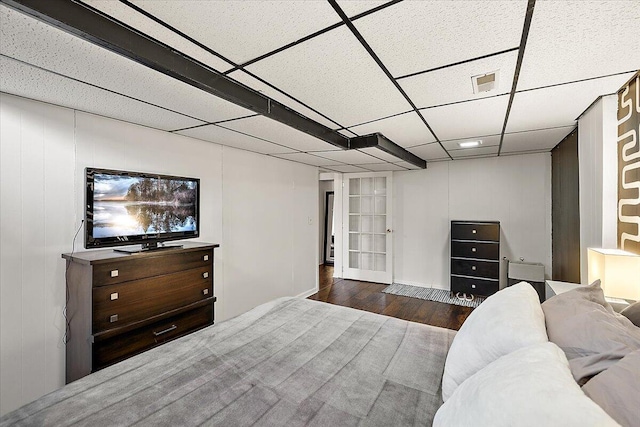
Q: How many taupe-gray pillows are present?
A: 2